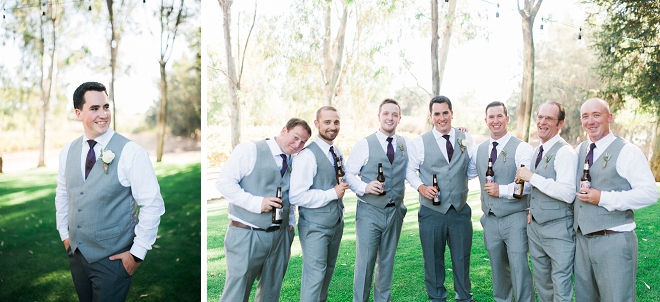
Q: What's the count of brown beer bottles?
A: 7